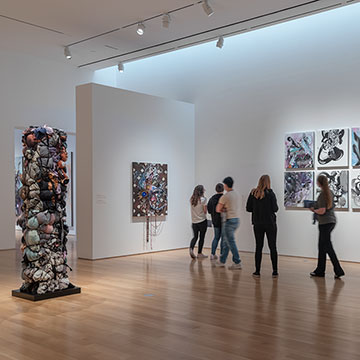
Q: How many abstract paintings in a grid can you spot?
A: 6